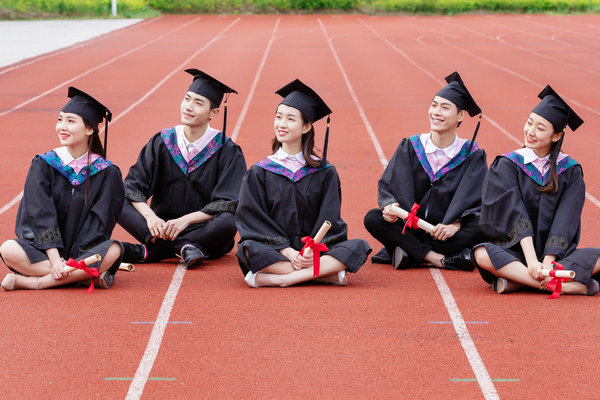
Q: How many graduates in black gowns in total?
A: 5